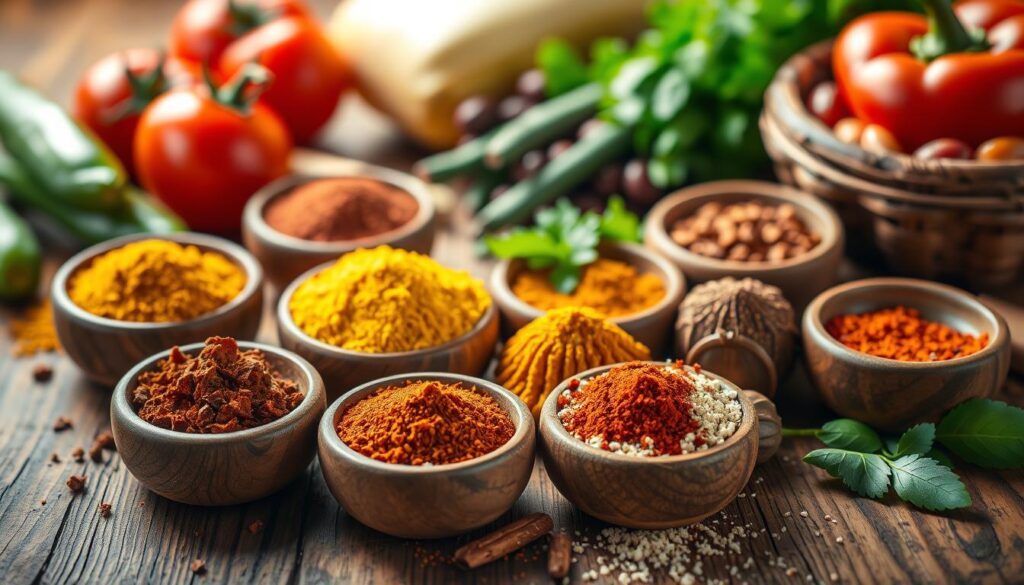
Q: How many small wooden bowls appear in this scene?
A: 9